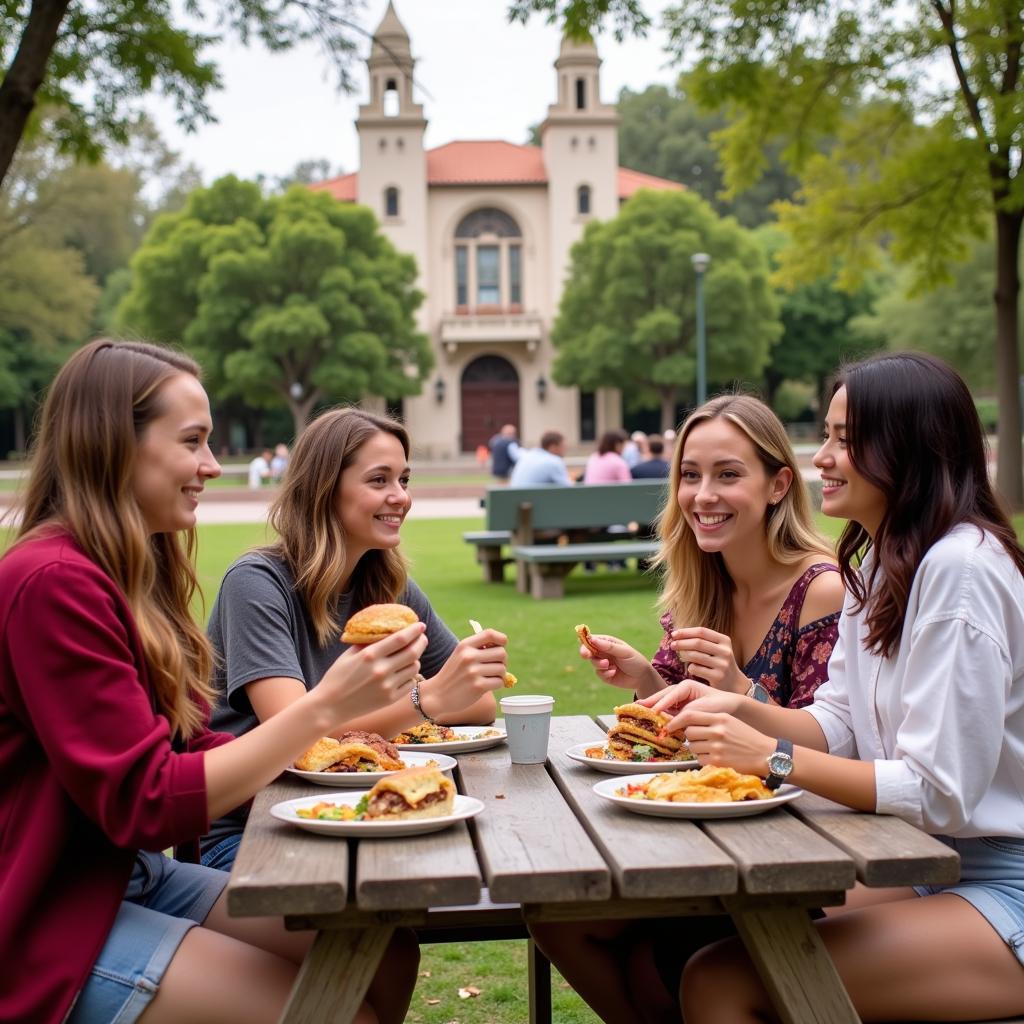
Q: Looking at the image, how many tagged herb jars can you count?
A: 0